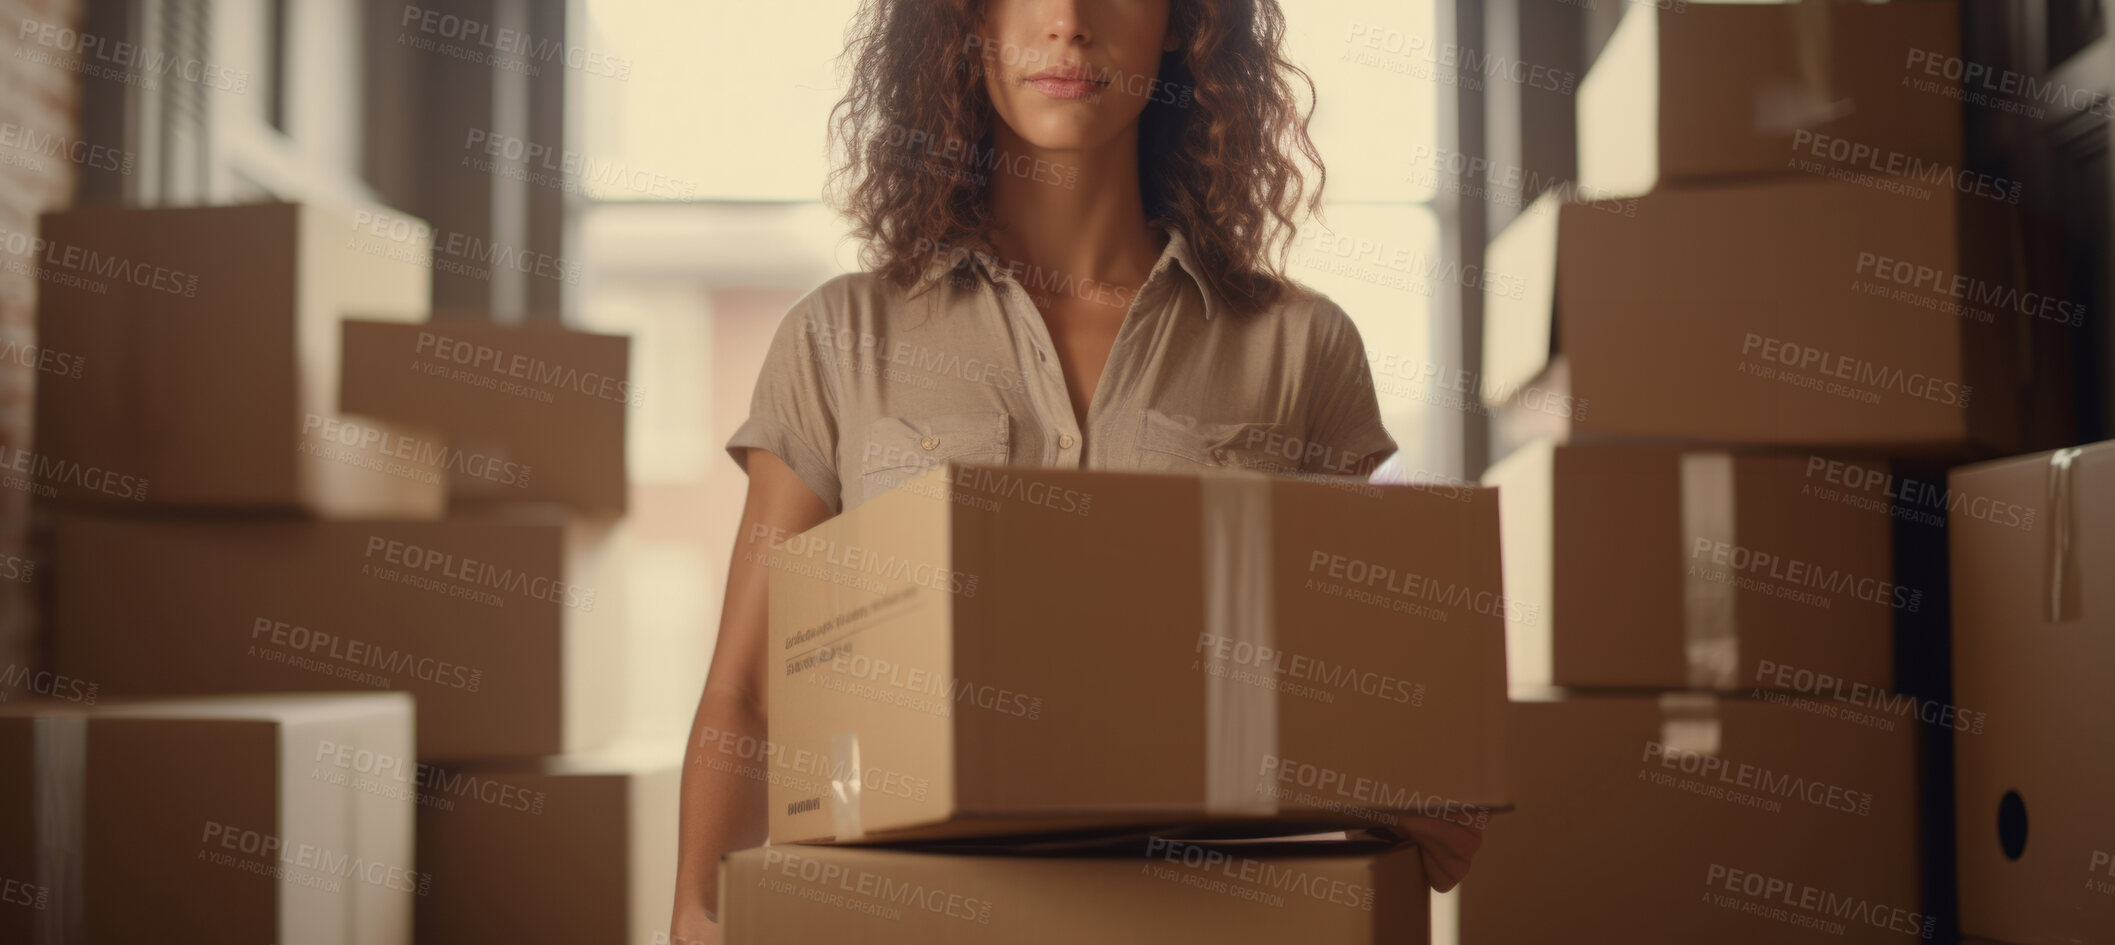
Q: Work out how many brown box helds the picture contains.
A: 2